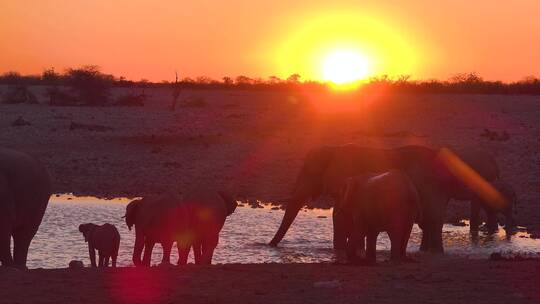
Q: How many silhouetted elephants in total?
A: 8